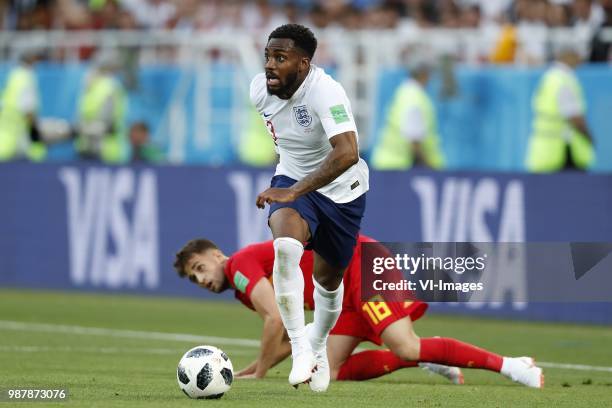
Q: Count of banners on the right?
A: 1